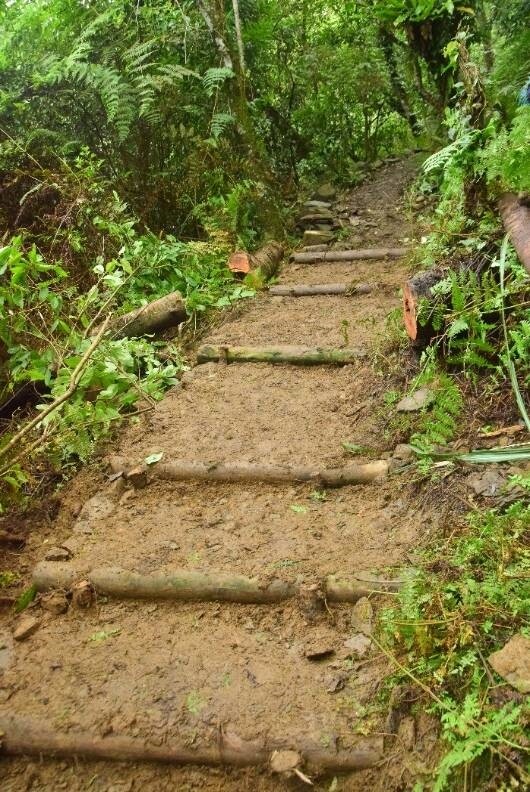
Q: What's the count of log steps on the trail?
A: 6